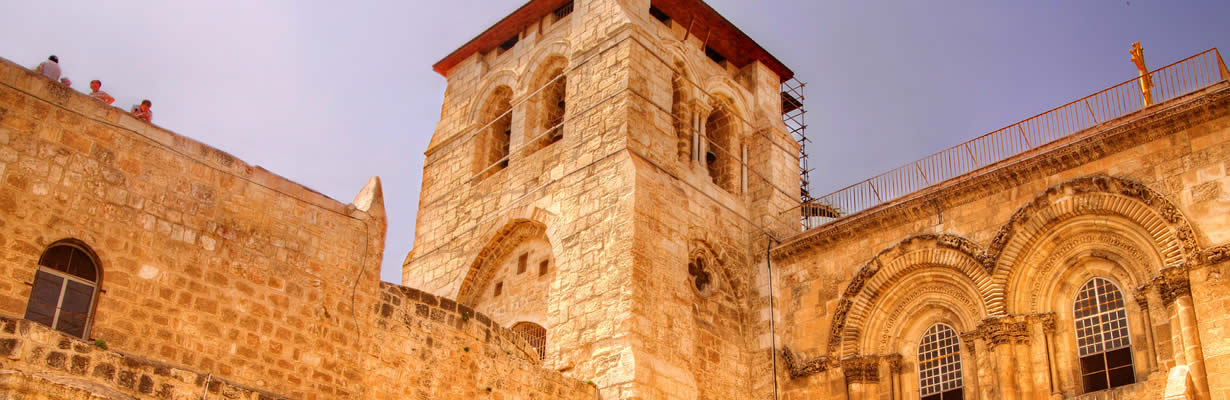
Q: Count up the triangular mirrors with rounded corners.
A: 0